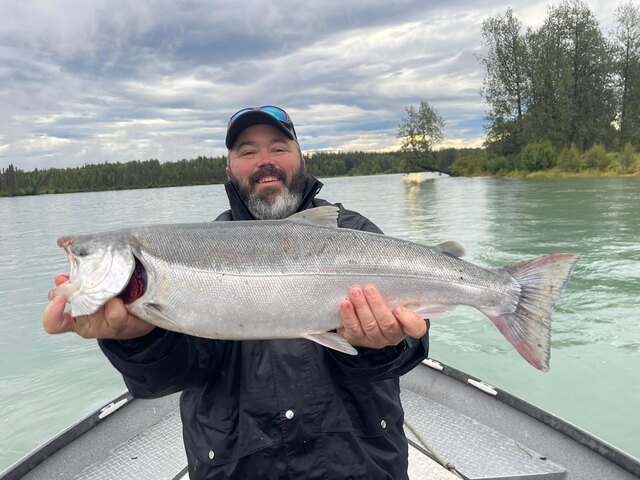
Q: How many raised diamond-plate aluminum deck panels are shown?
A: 2